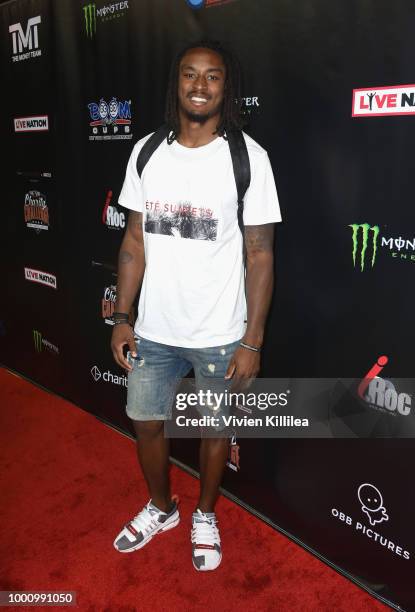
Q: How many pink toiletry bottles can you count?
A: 0